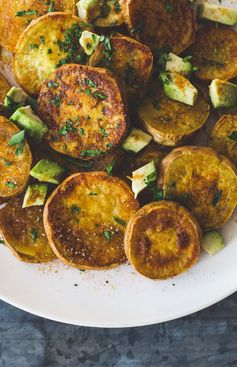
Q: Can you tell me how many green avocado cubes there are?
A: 13